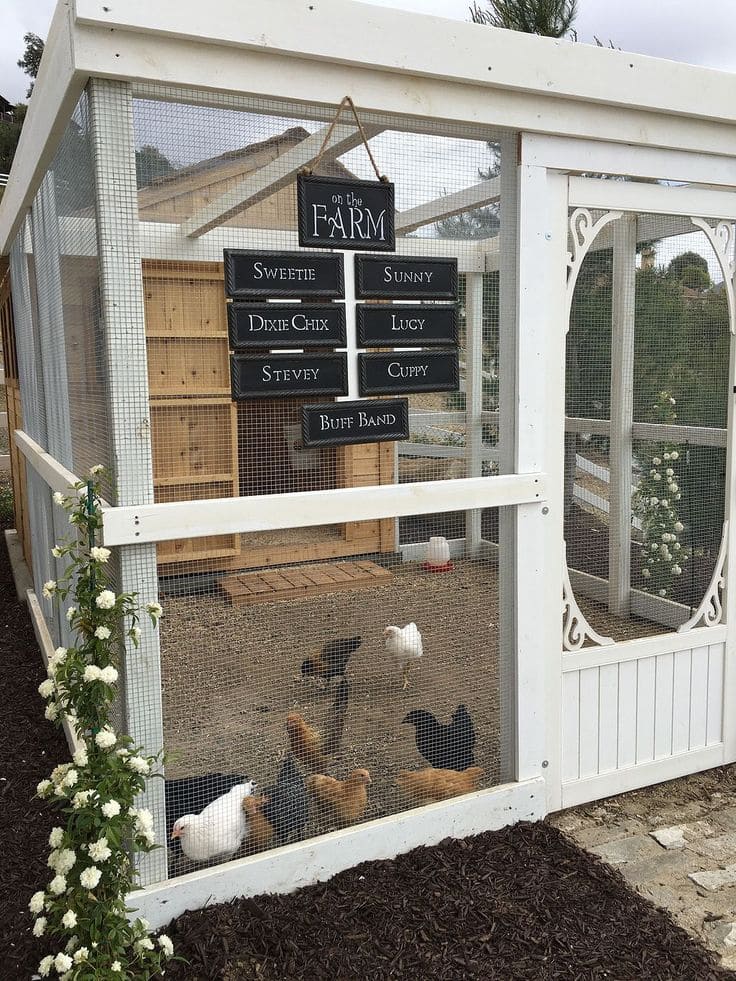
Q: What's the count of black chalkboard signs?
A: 8